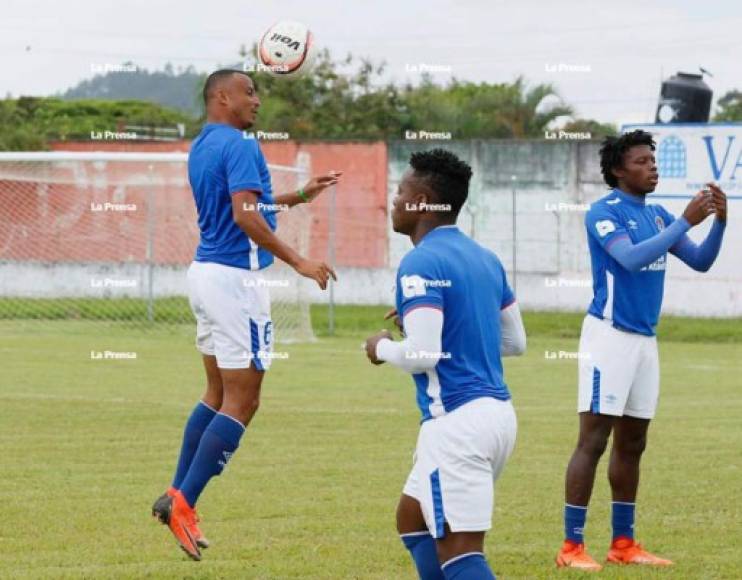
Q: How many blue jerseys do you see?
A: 3